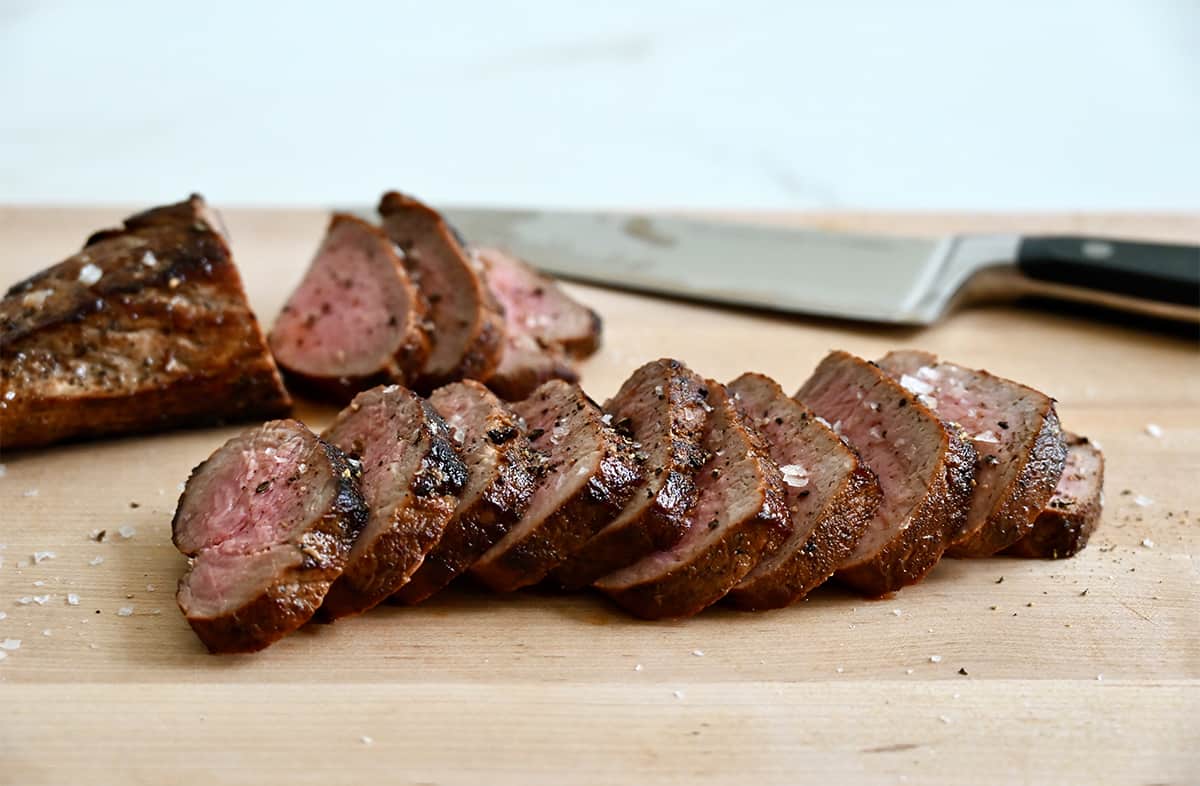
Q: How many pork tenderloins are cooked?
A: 2